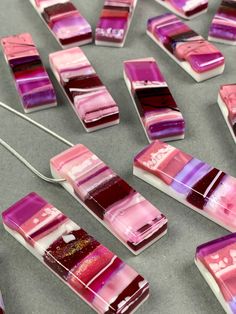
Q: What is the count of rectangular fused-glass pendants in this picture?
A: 13